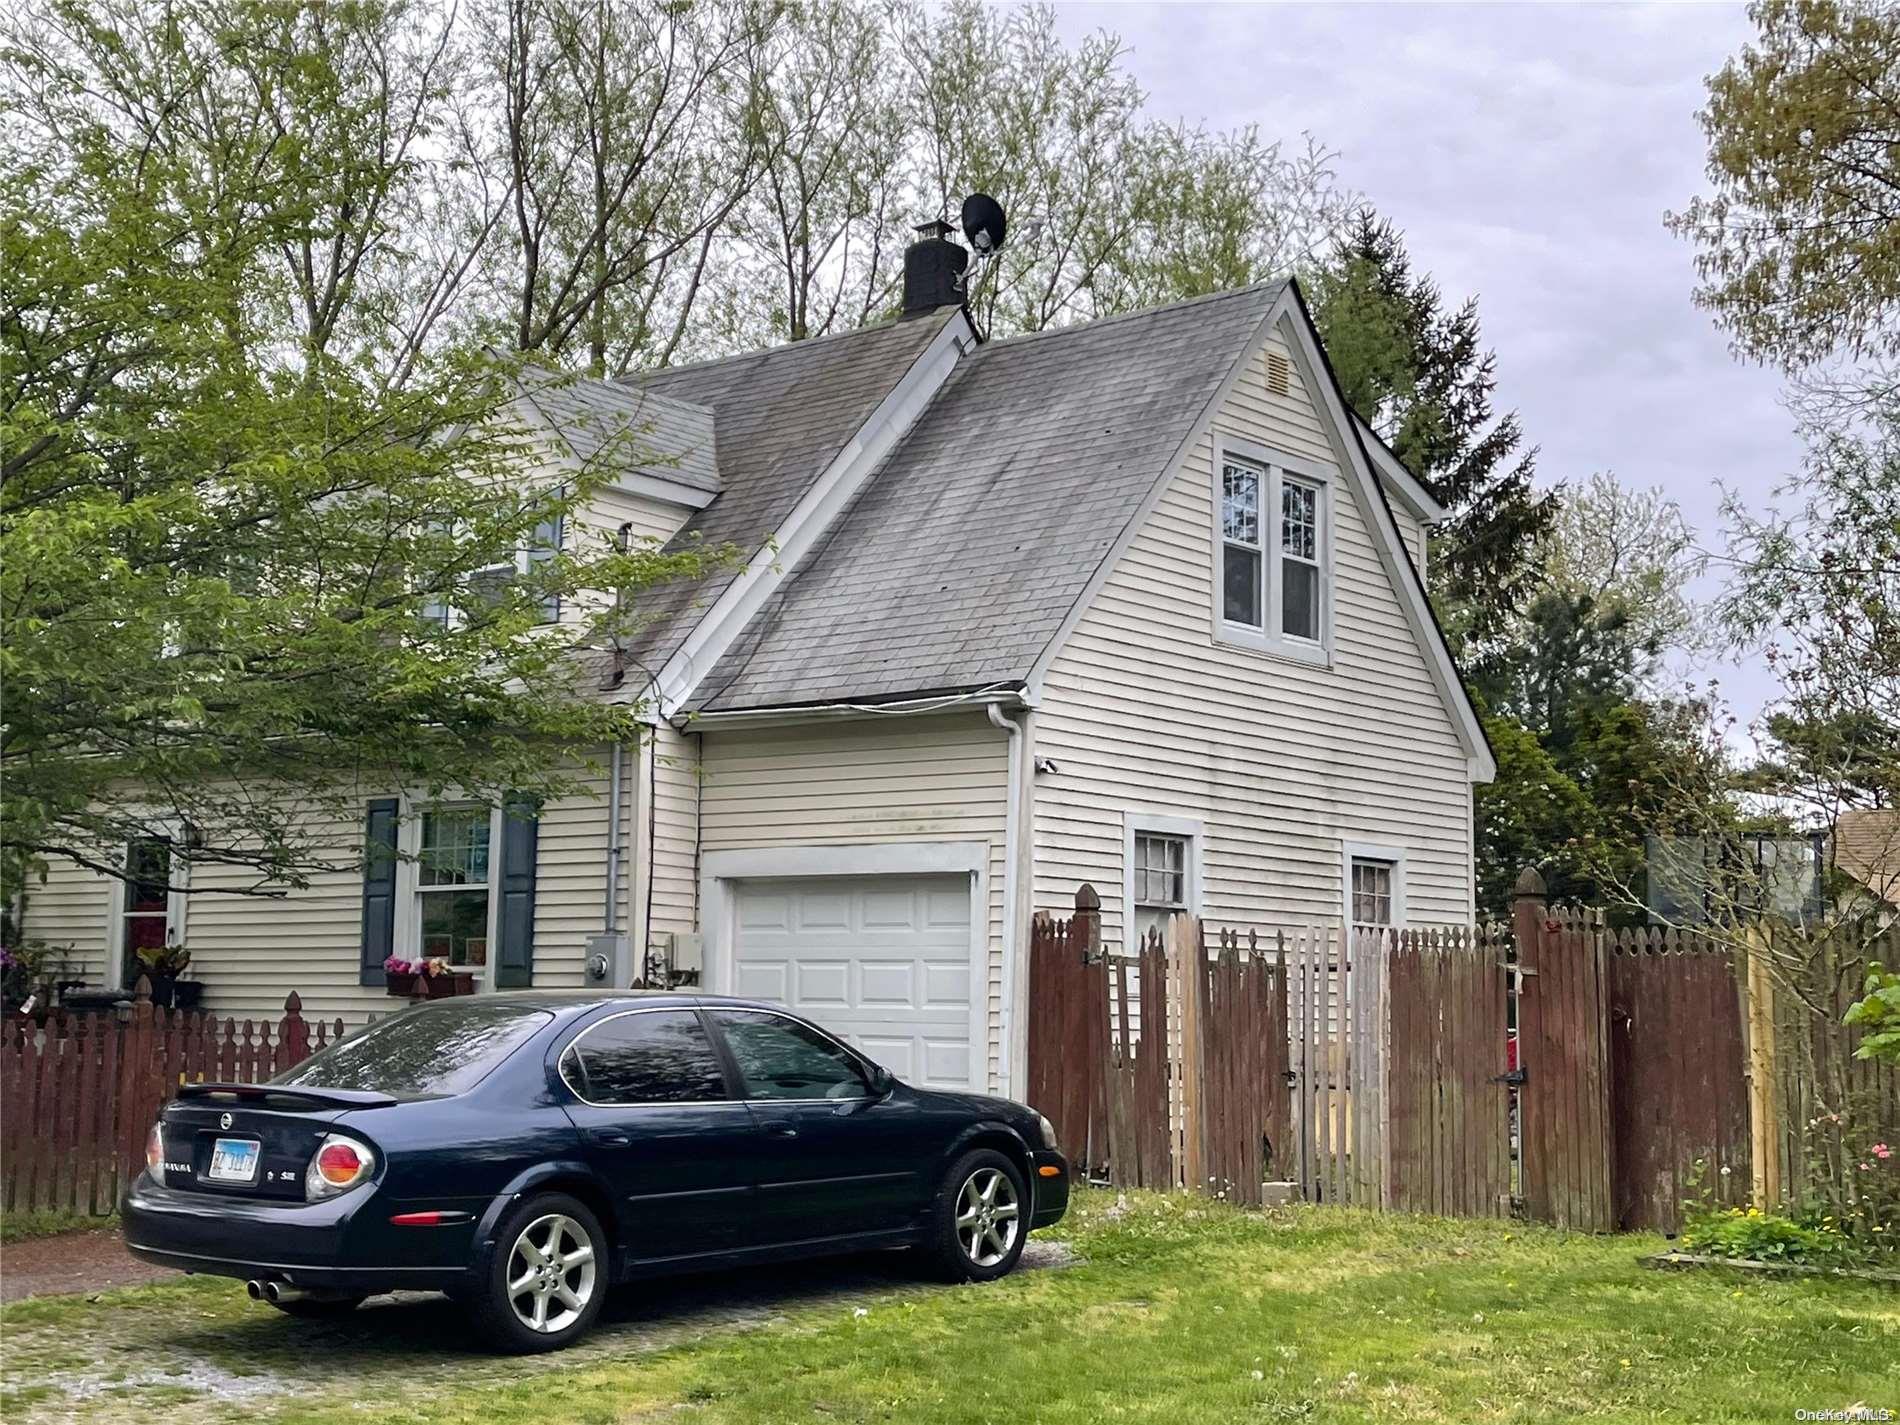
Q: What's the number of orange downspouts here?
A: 0